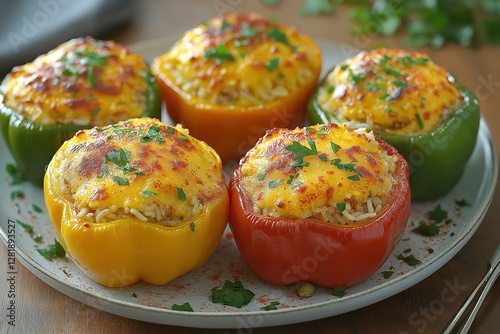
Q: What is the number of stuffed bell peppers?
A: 5